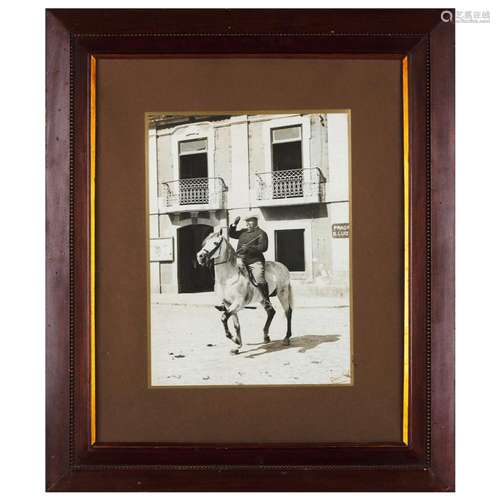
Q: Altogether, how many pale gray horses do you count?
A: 1